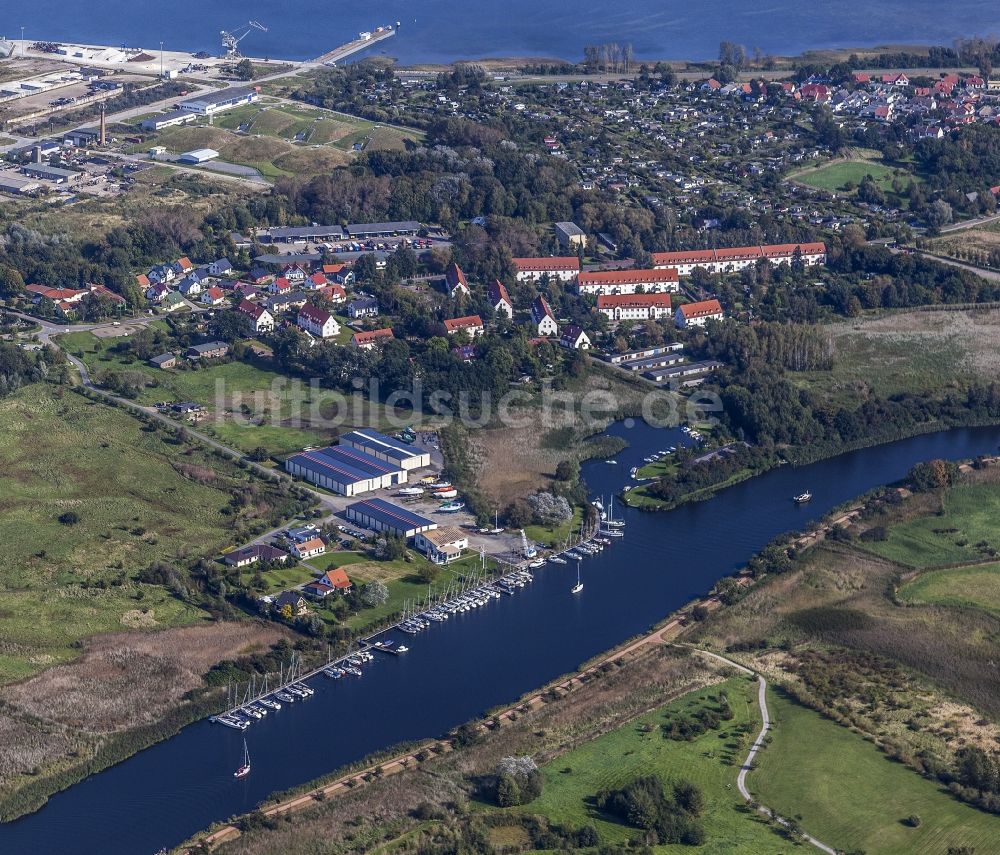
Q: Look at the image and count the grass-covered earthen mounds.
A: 6